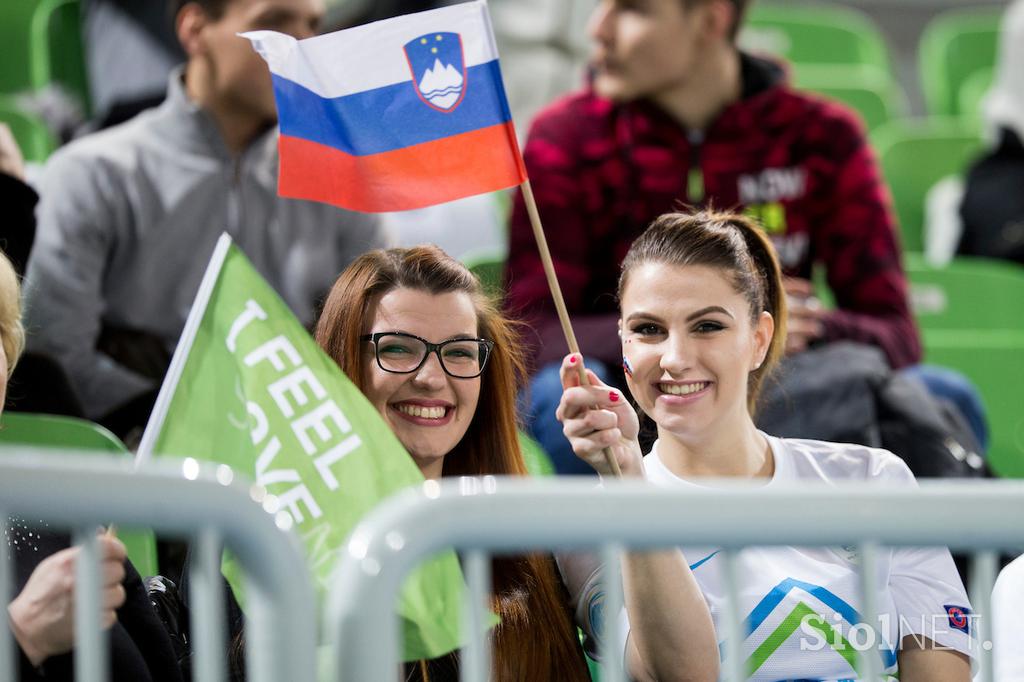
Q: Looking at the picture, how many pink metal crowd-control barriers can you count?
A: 0